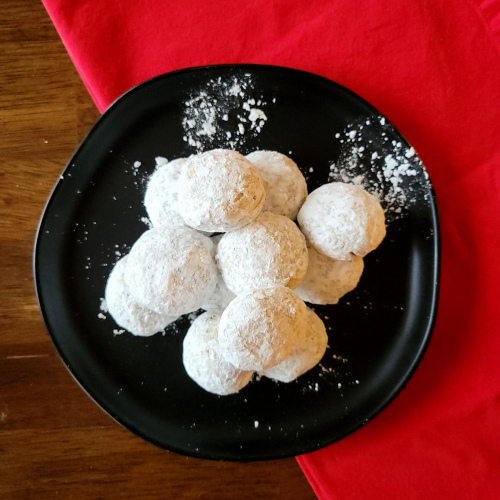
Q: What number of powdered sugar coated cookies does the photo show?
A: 12